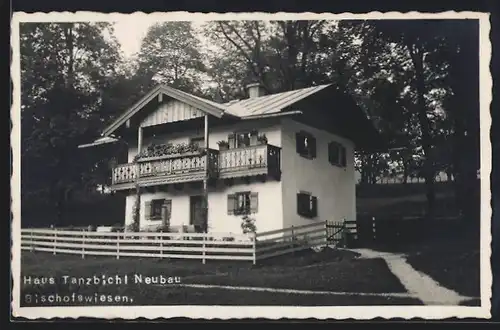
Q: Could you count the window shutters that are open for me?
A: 12